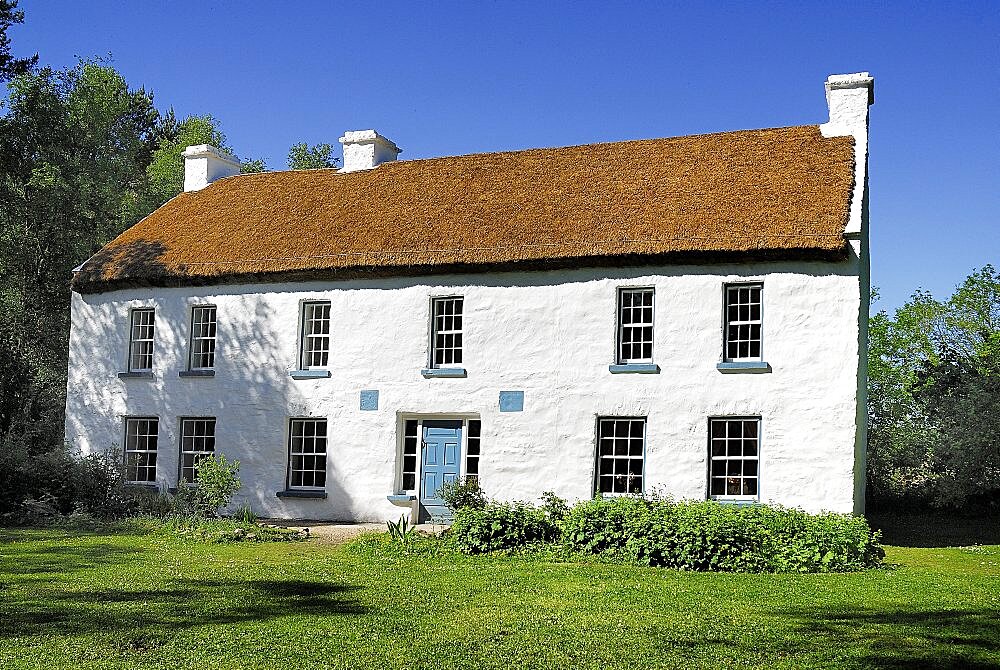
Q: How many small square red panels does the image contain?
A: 0